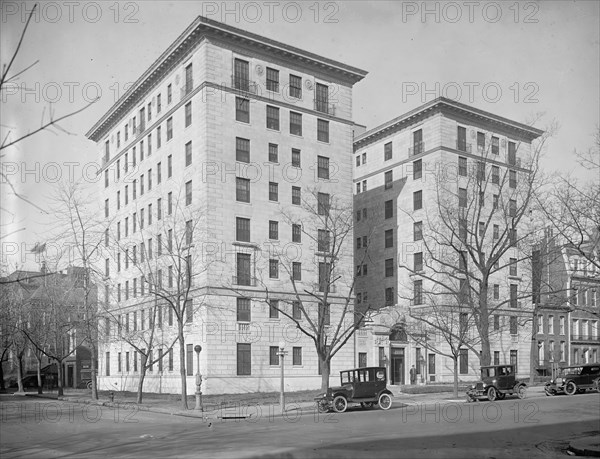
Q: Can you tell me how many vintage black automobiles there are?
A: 3